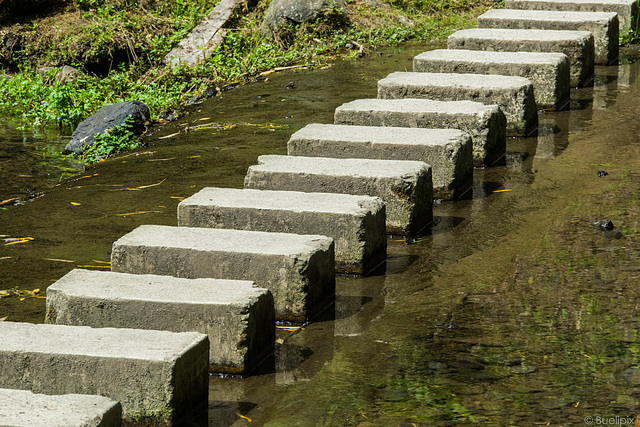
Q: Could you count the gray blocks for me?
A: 13